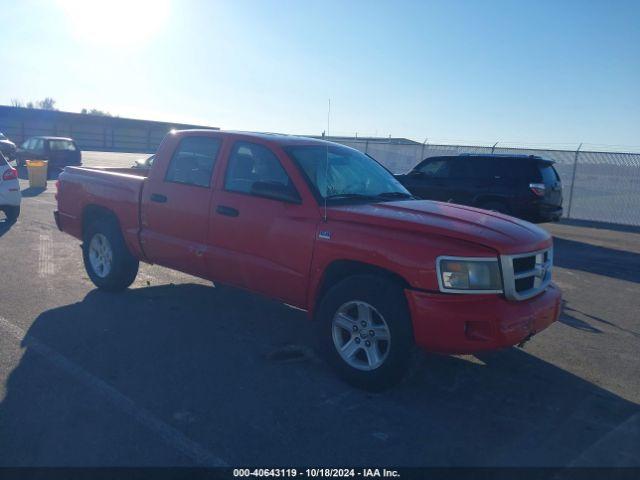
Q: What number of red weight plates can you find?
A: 0